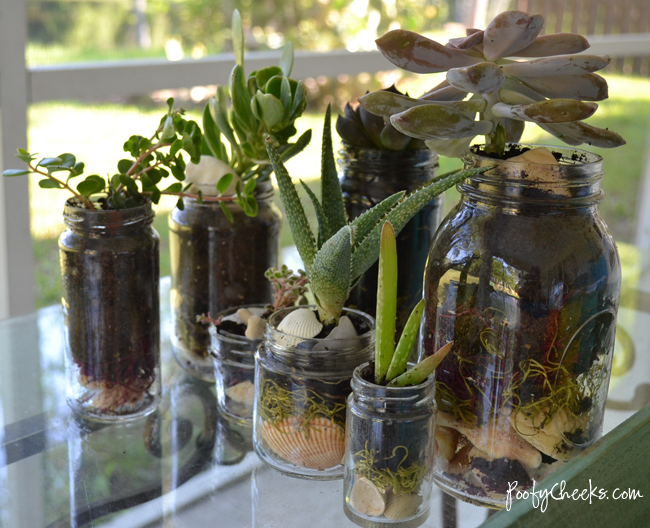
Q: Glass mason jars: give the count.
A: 7